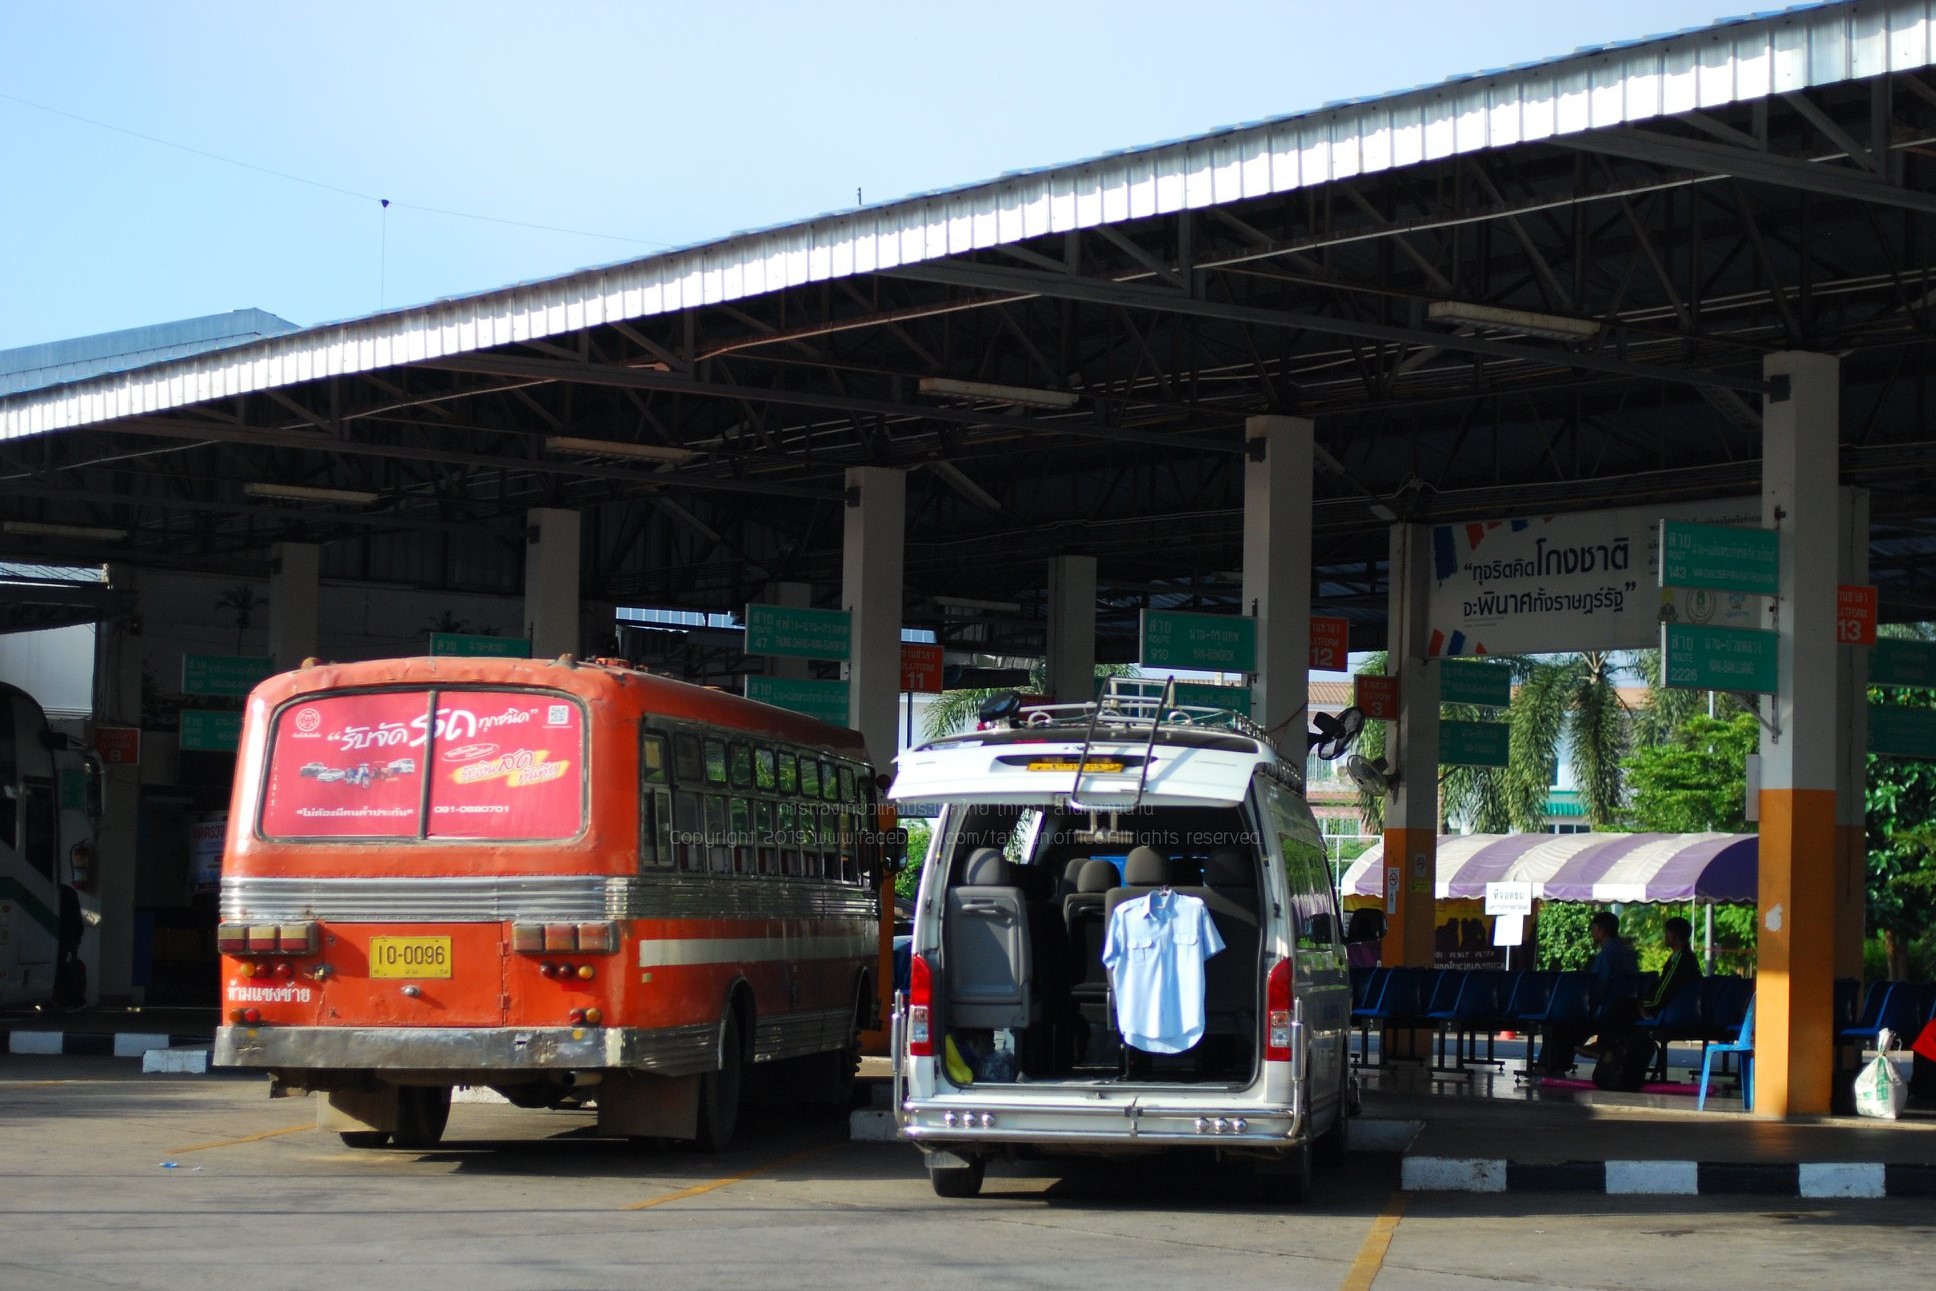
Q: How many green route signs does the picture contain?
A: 13